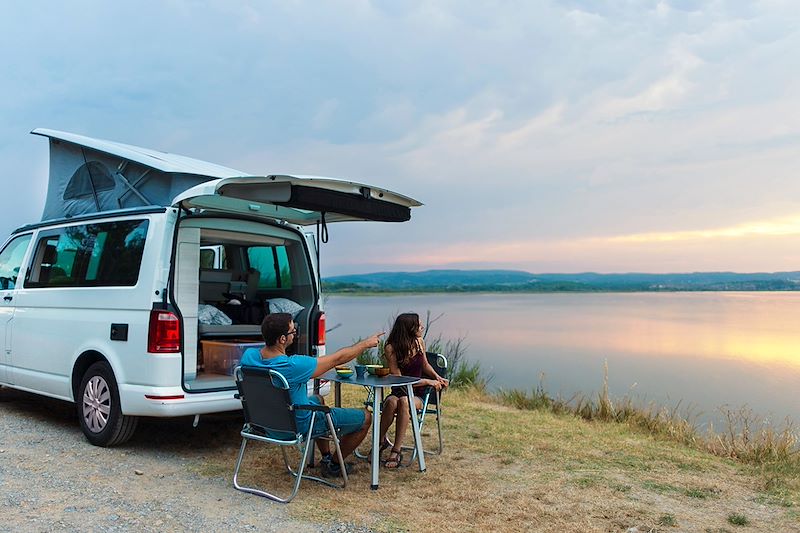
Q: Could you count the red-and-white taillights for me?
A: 2